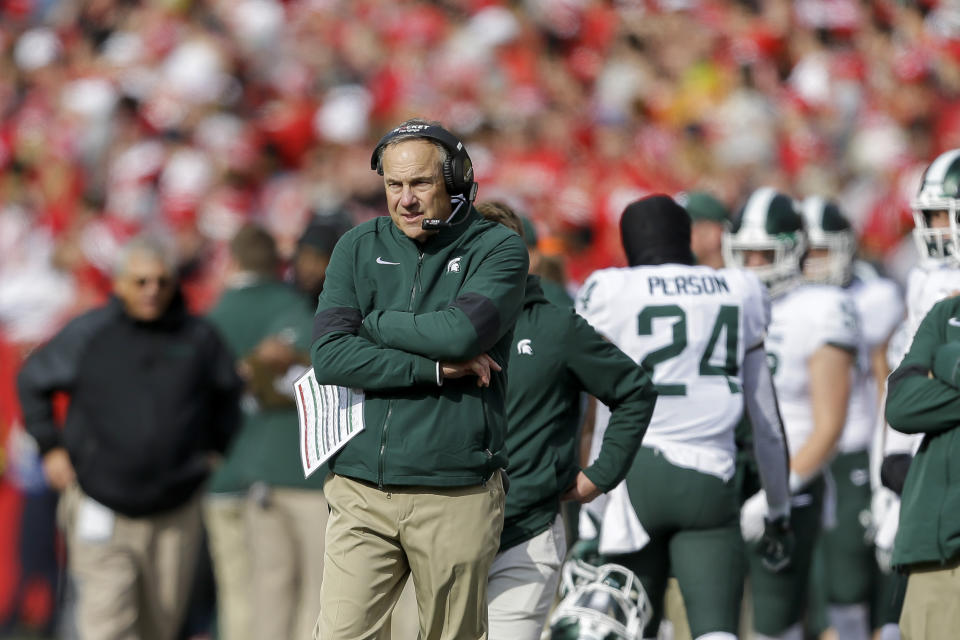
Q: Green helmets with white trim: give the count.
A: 4